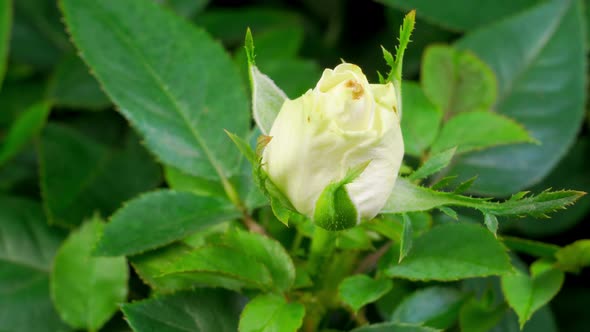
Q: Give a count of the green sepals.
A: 5